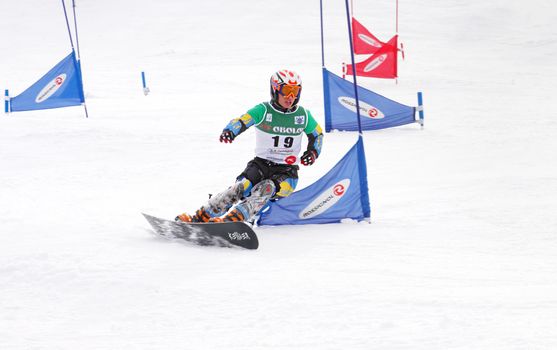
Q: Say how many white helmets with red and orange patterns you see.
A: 1